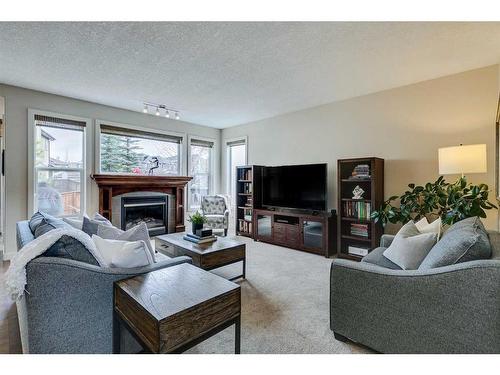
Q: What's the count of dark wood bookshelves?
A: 2